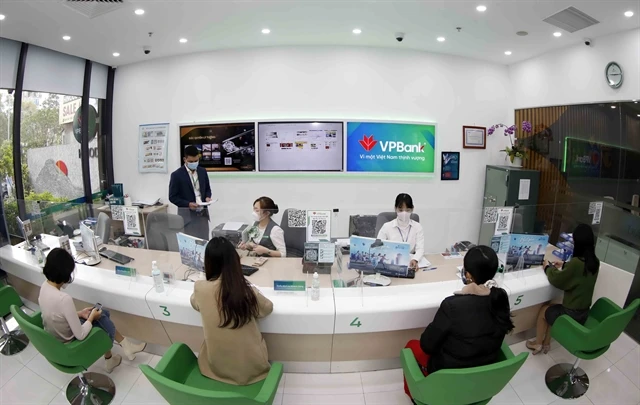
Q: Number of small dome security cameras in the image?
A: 3